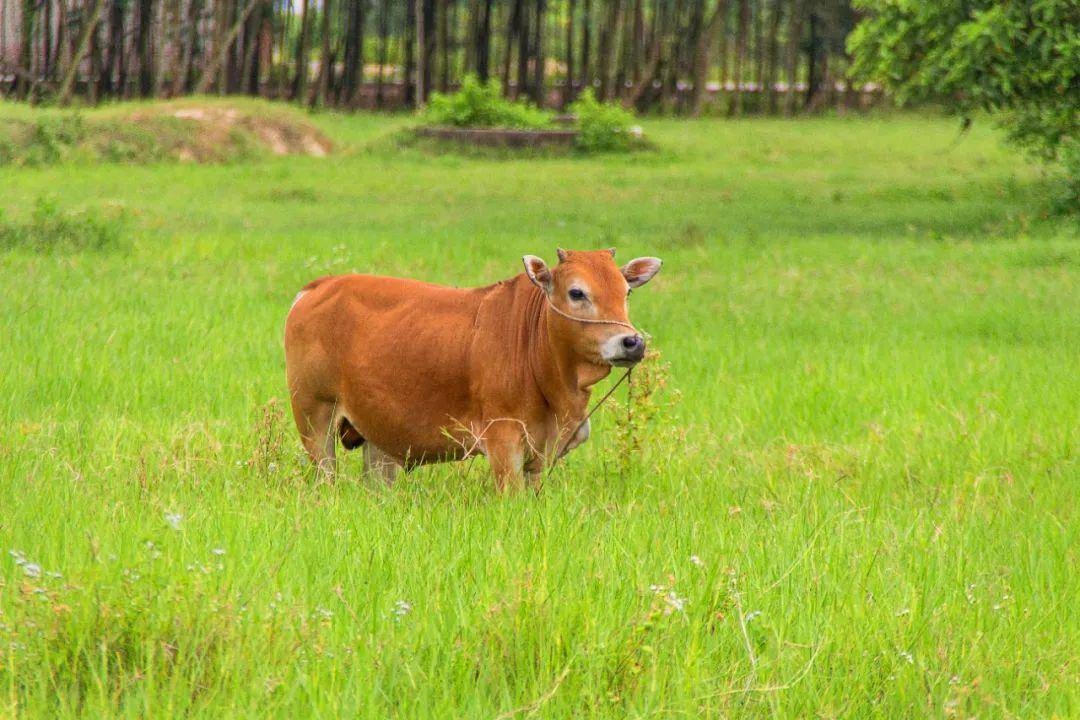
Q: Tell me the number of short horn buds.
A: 2